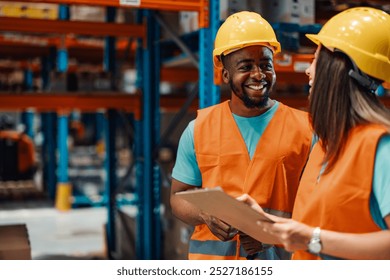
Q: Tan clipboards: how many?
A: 1